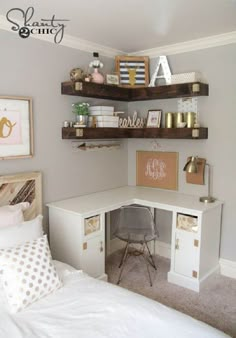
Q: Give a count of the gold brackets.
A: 4